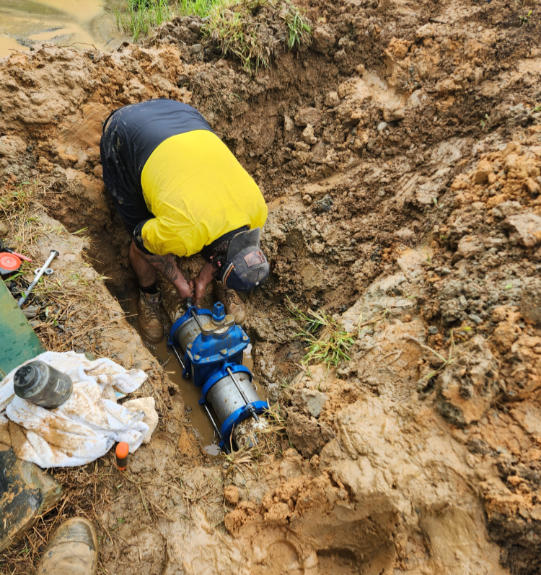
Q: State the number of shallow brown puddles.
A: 2